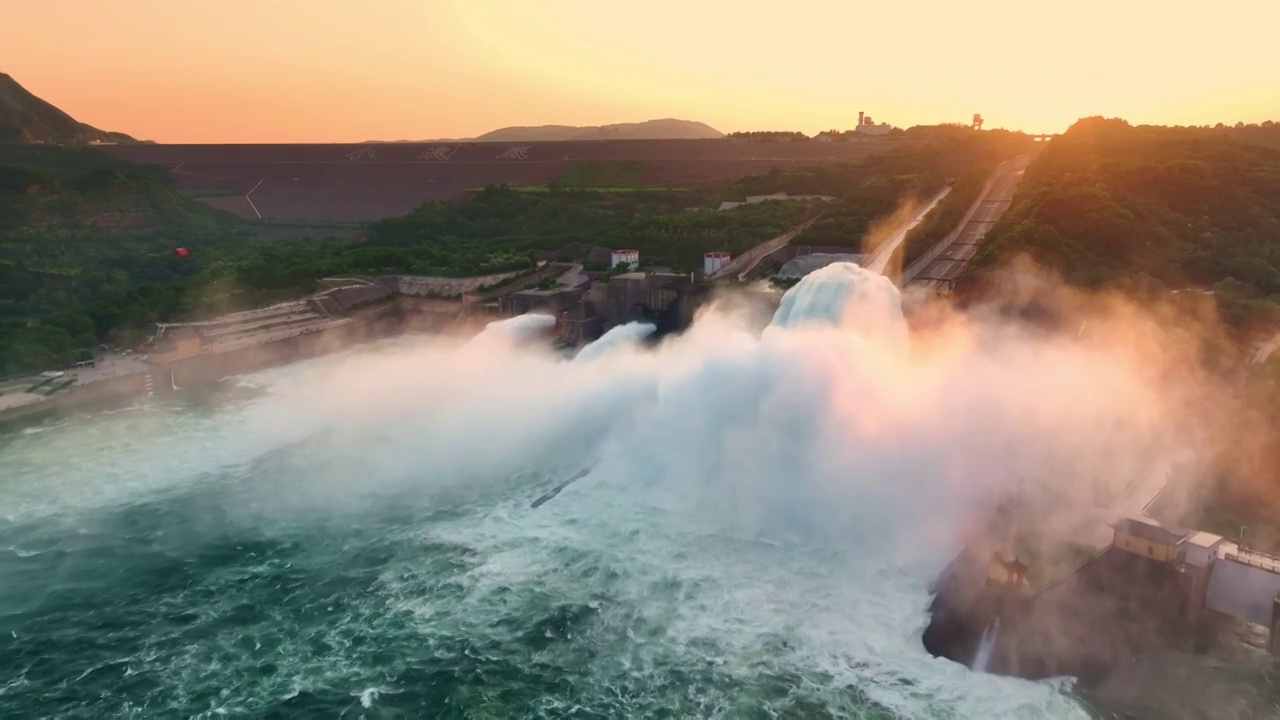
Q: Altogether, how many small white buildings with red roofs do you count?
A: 2